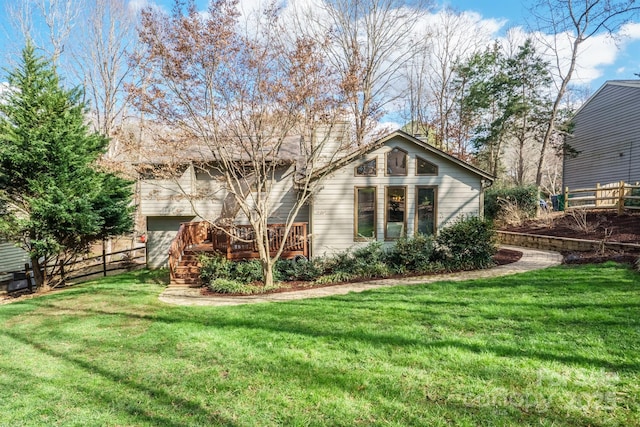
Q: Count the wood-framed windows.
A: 6